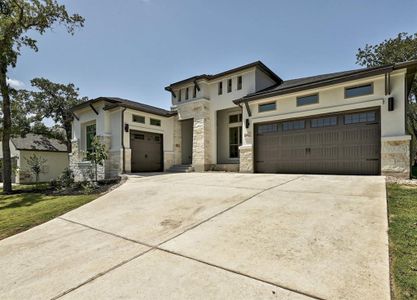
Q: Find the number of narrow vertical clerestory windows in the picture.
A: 6